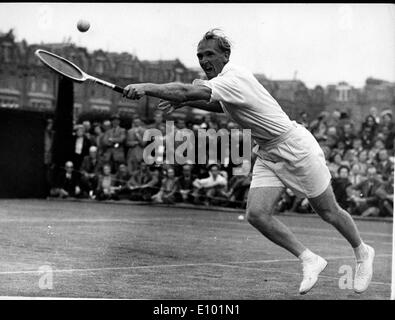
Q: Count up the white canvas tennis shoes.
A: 2